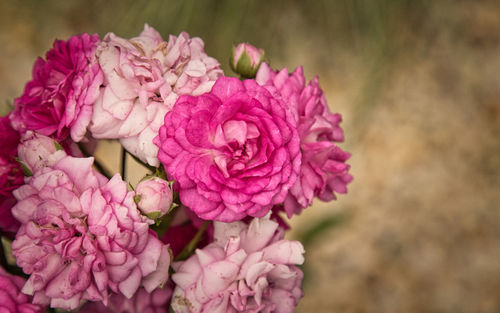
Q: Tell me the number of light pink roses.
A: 3